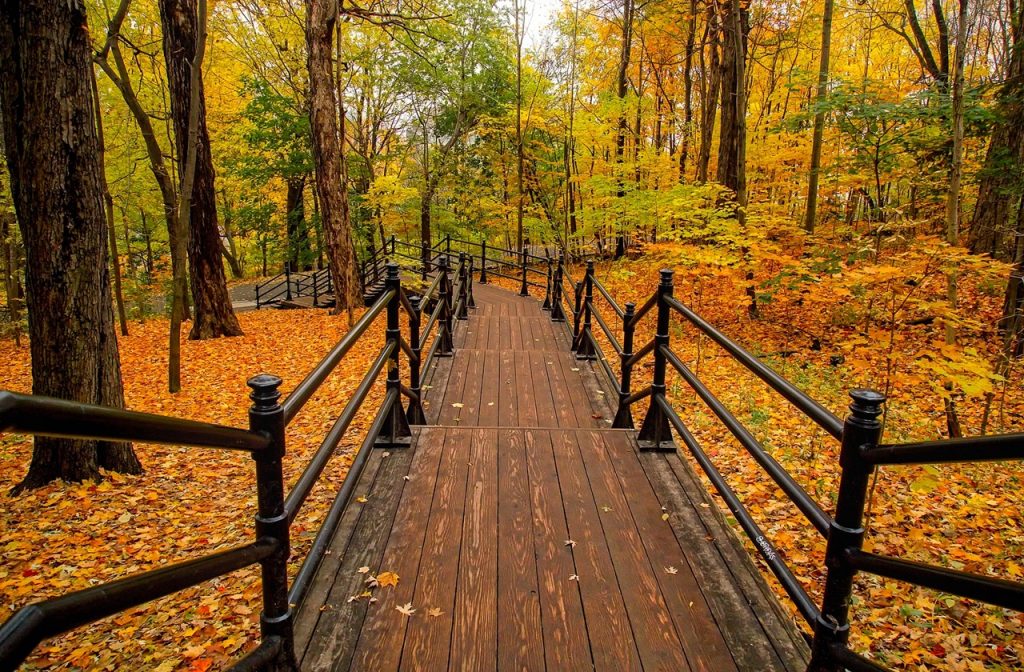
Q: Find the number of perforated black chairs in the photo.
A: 0